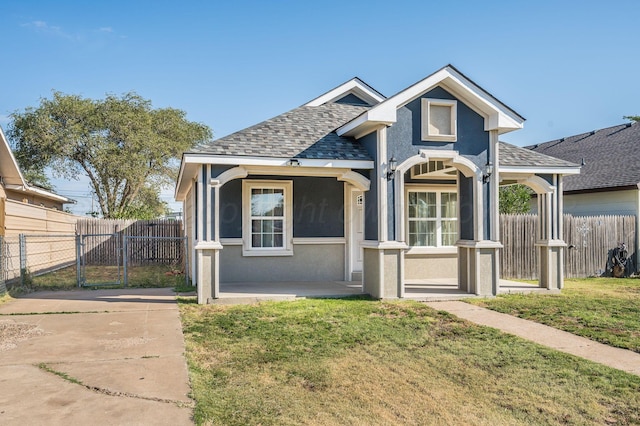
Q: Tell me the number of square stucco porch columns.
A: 4